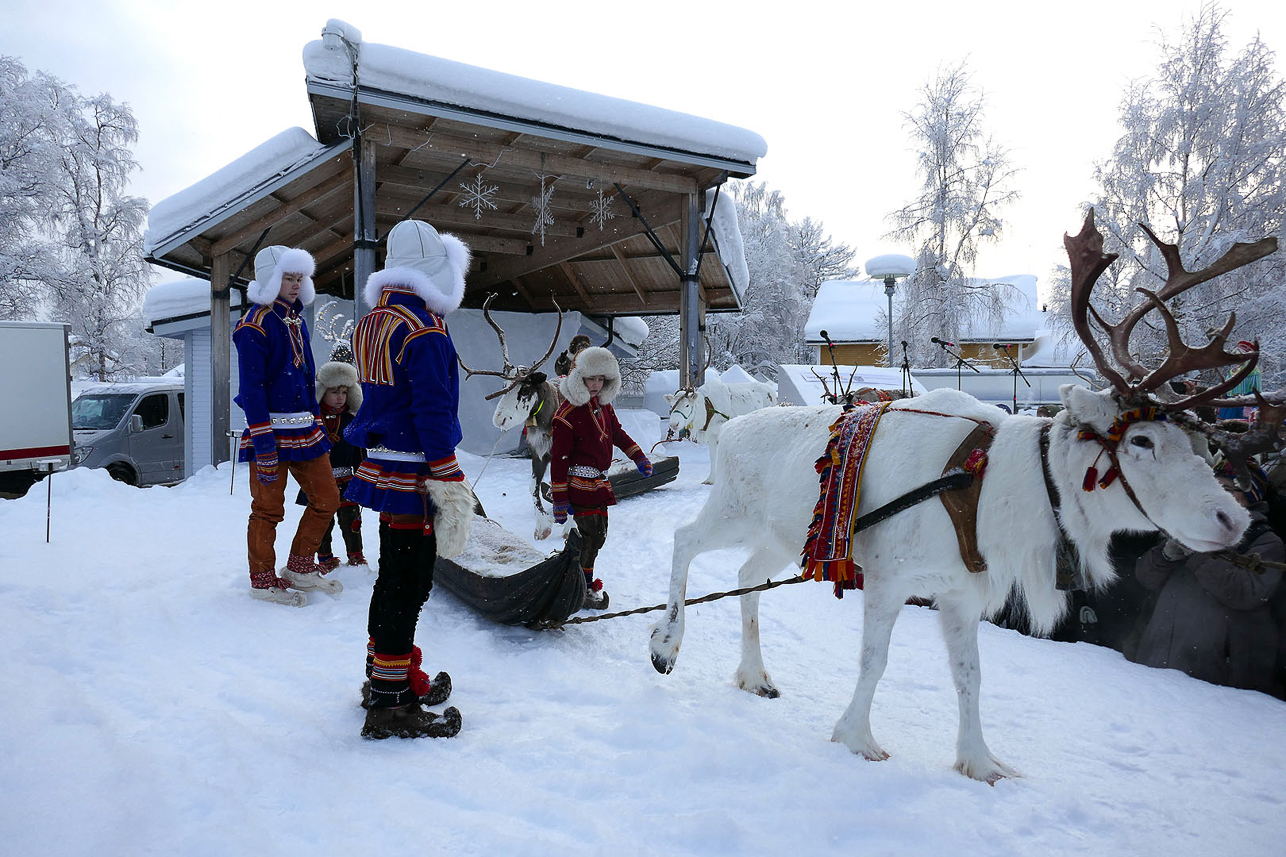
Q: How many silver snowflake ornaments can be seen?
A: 3